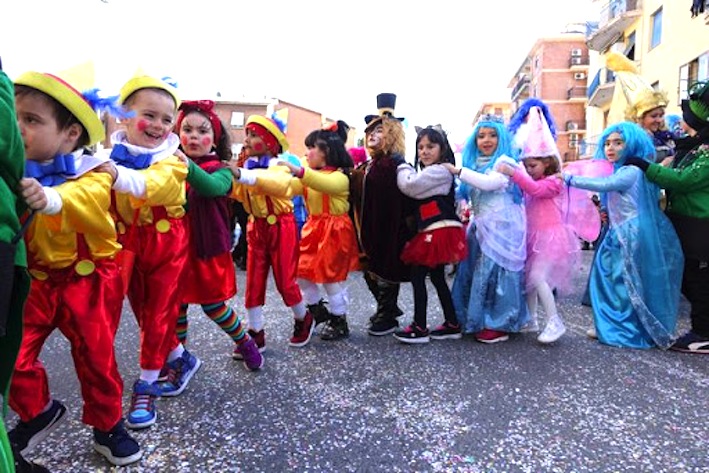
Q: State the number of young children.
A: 10